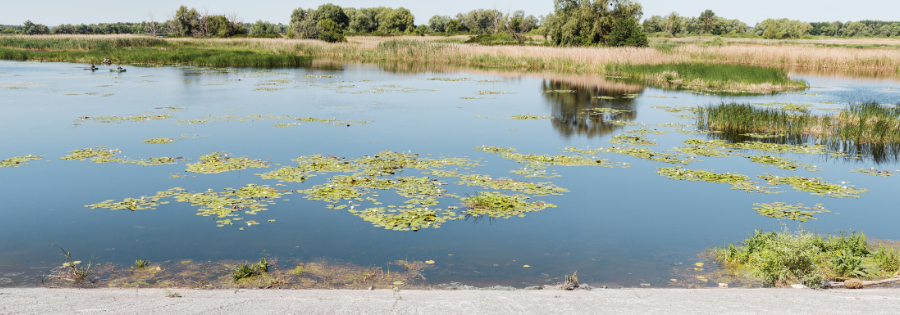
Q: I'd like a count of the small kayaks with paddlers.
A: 3